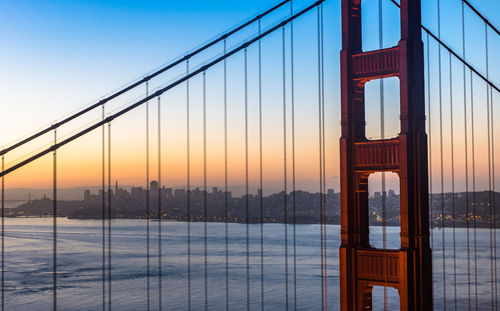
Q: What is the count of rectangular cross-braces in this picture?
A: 3